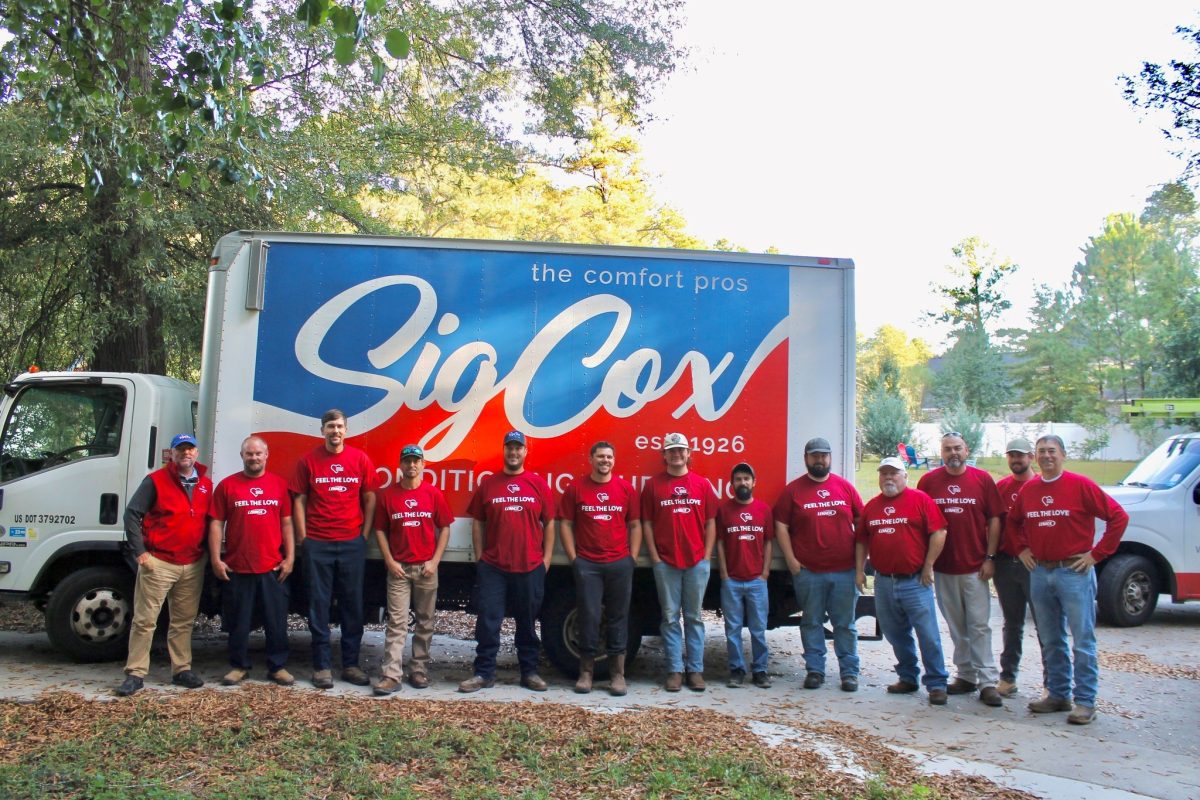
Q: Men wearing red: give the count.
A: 13